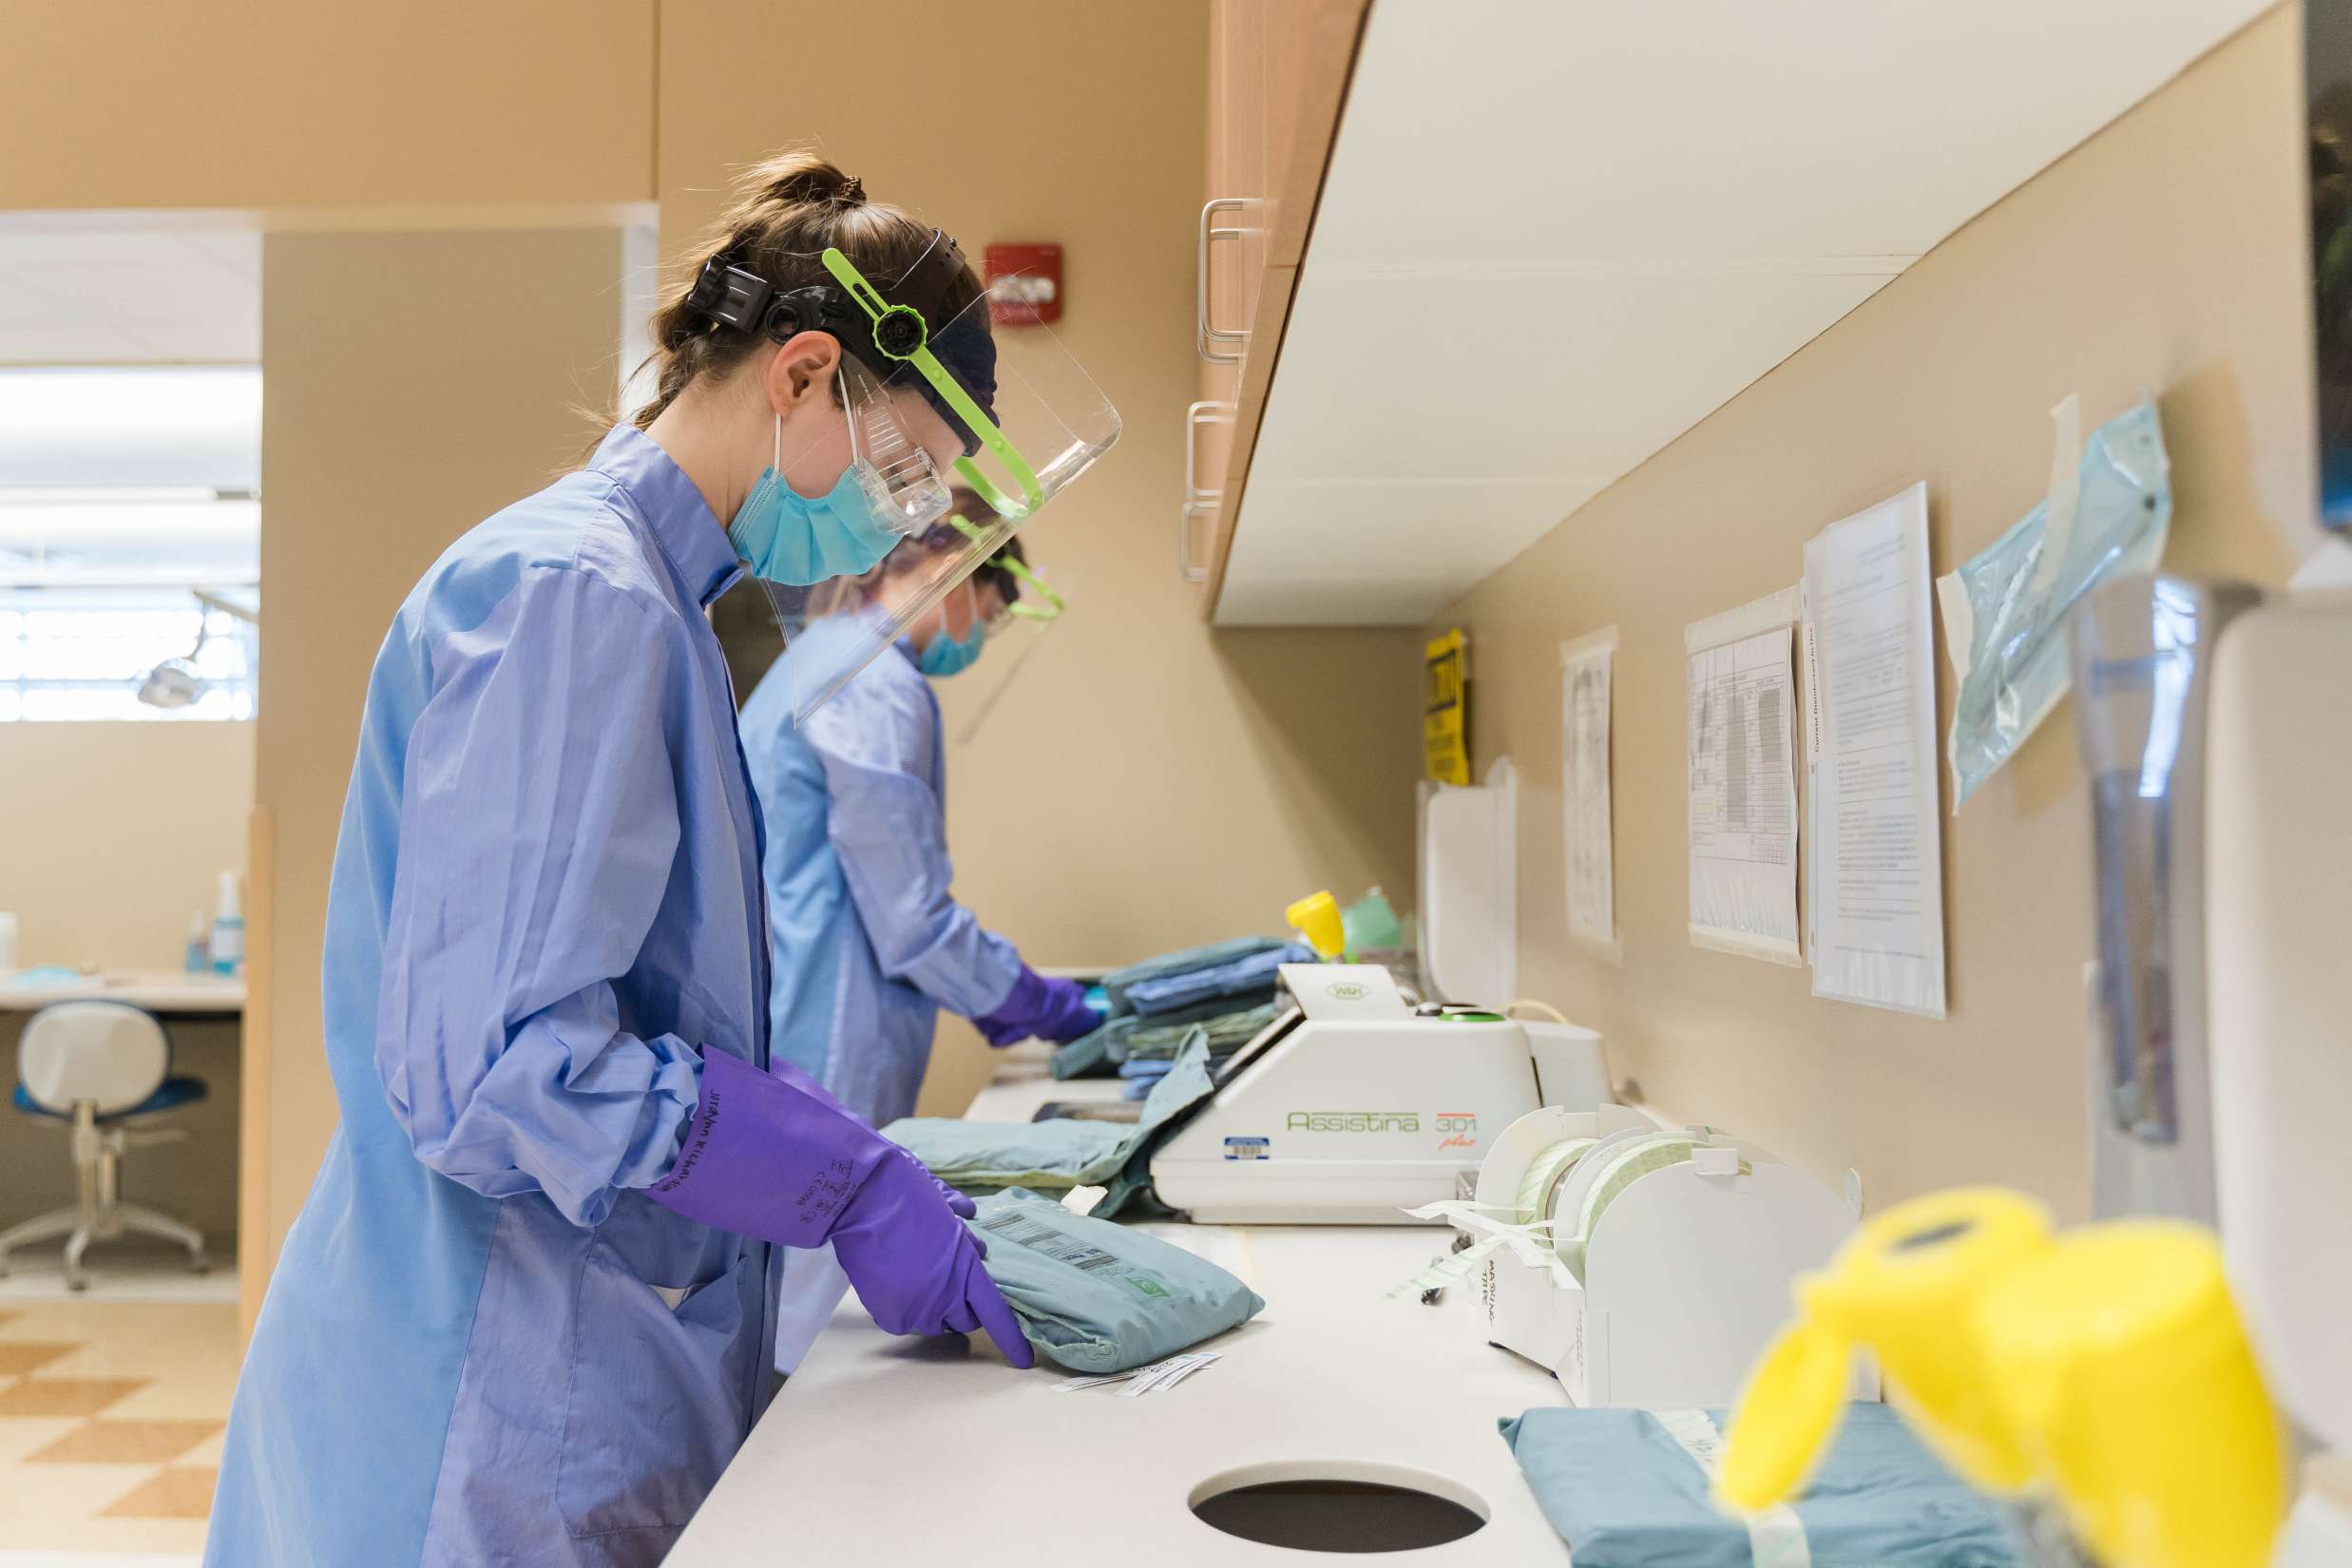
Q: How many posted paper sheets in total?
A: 3